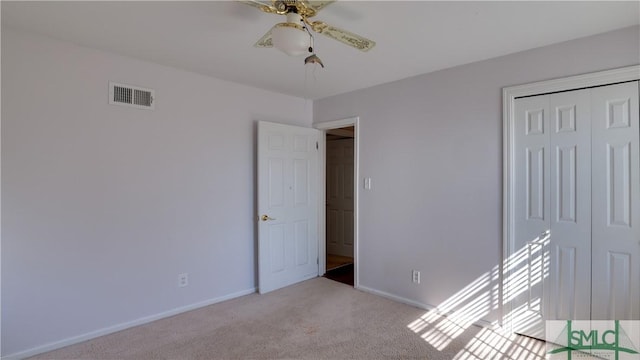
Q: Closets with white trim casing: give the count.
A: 1